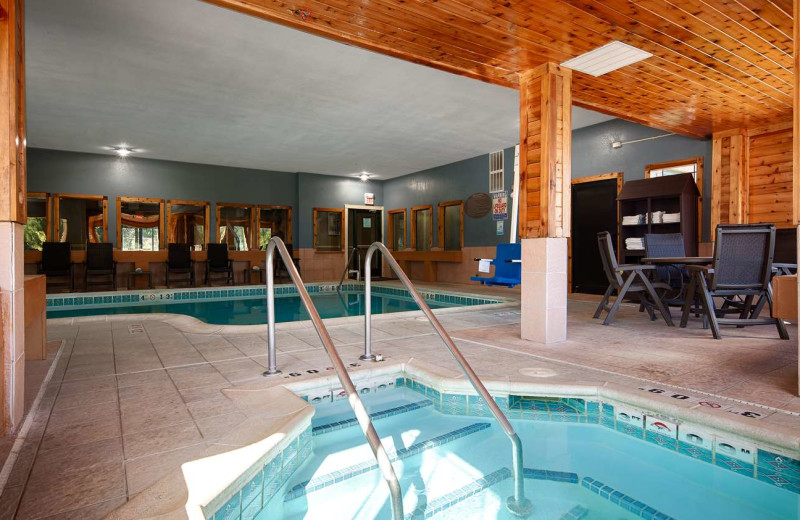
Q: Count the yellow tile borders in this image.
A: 0